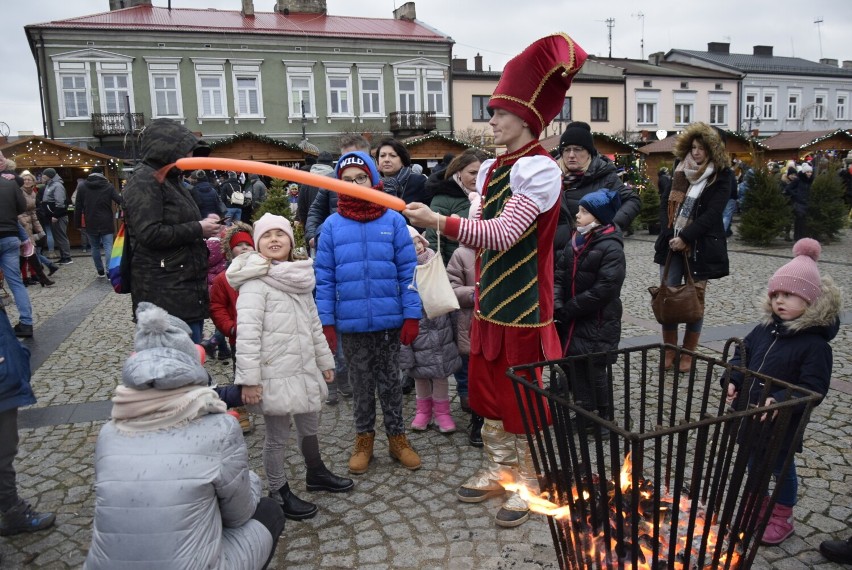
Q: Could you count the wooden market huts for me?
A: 6